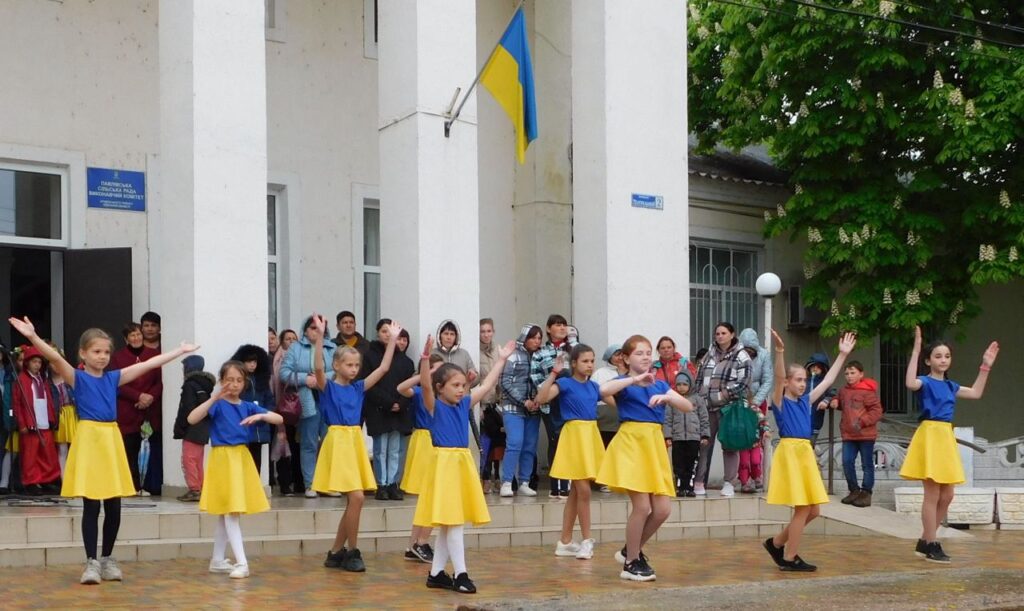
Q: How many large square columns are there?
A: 3